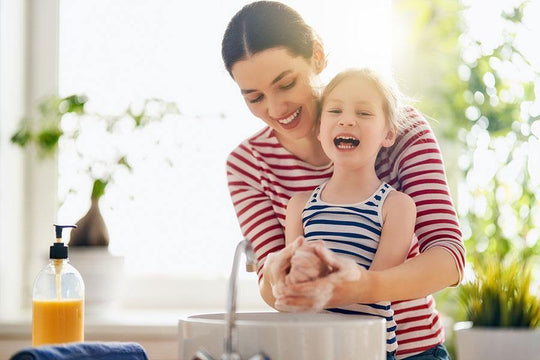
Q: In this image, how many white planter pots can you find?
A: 2